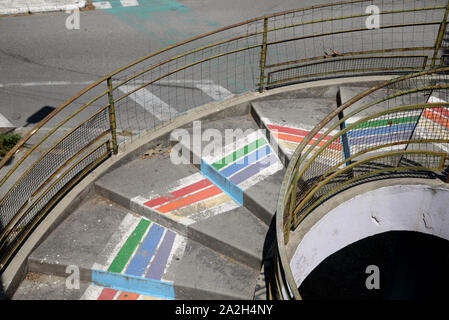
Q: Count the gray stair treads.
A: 7